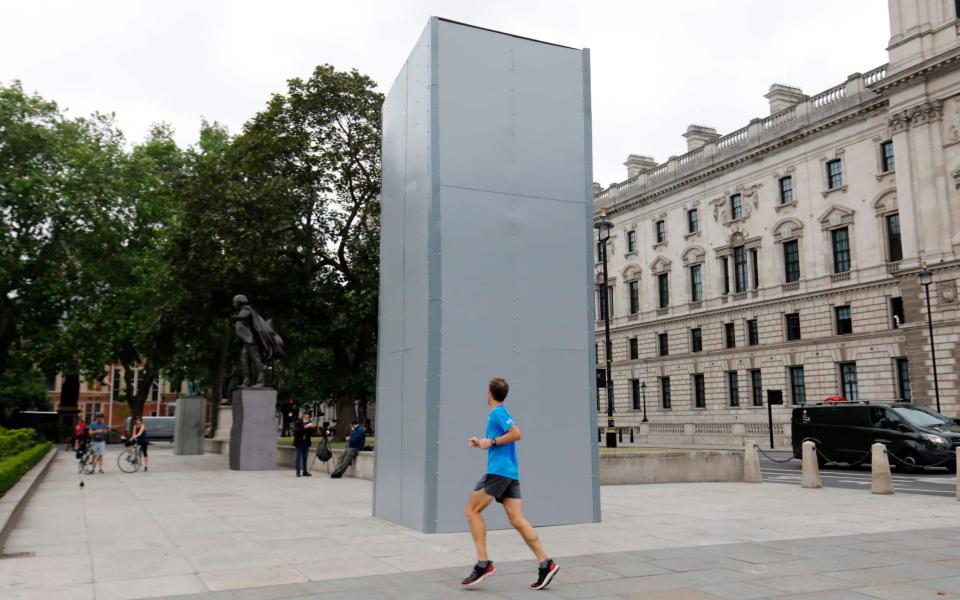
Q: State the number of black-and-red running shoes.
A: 2